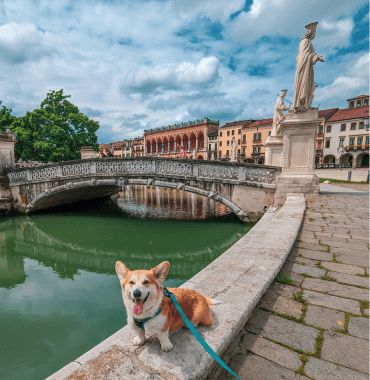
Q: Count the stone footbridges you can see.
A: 1